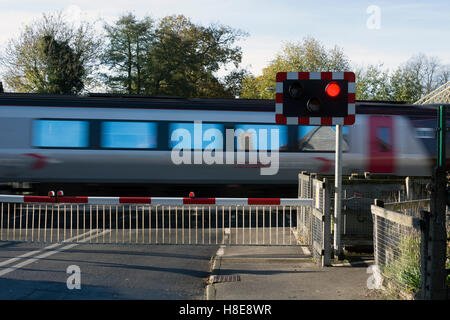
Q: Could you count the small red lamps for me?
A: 3